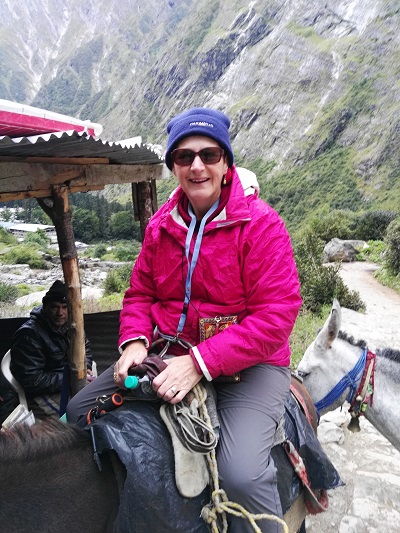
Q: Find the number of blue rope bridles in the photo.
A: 1